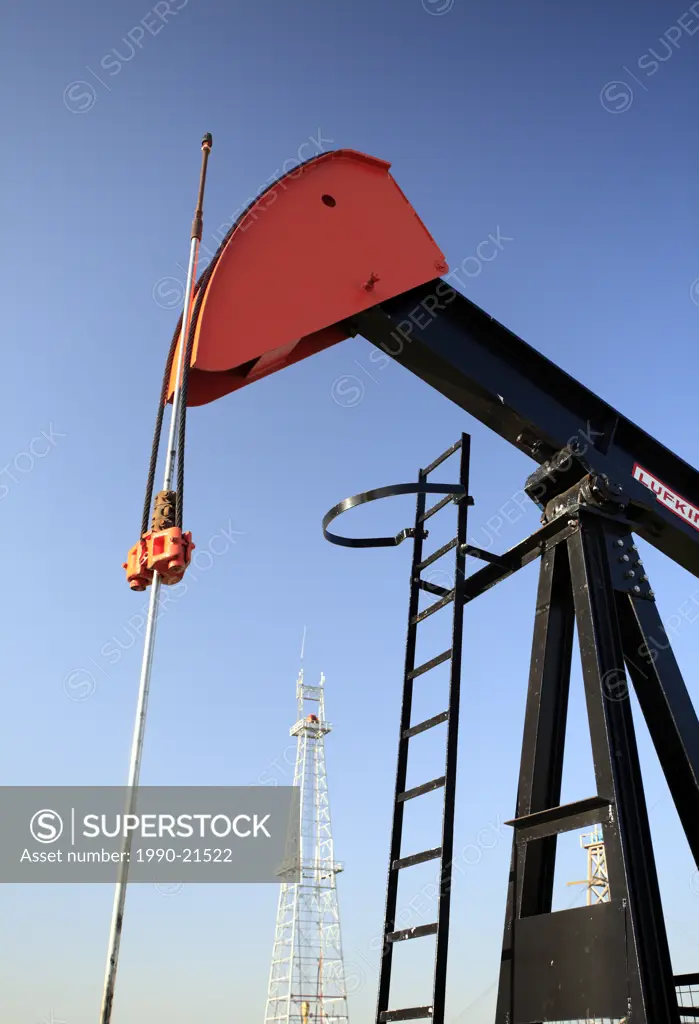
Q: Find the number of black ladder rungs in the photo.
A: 10